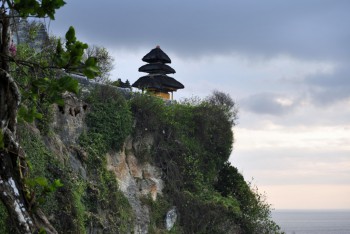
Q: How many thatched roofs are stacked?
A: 3